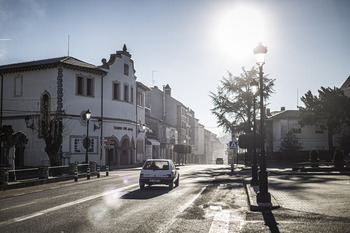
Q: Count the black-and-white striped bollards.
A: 4